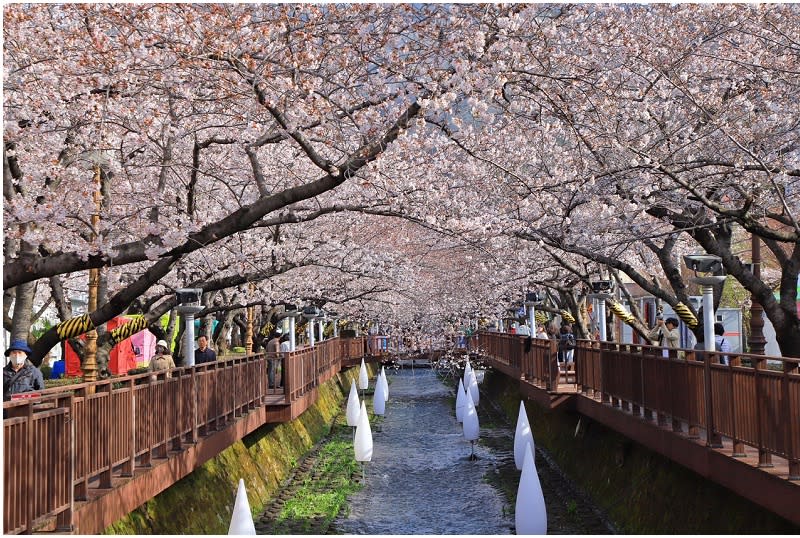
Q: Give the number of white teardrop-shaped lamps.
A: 12